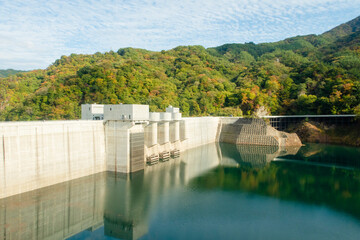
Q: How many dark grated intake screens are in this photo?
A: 3